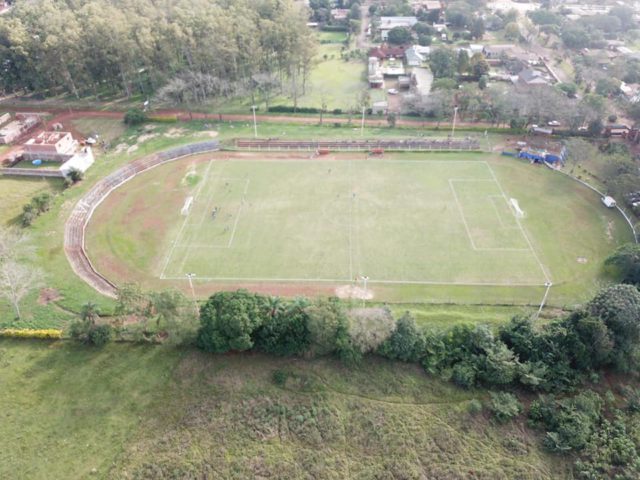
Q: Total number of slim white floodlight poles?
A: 6